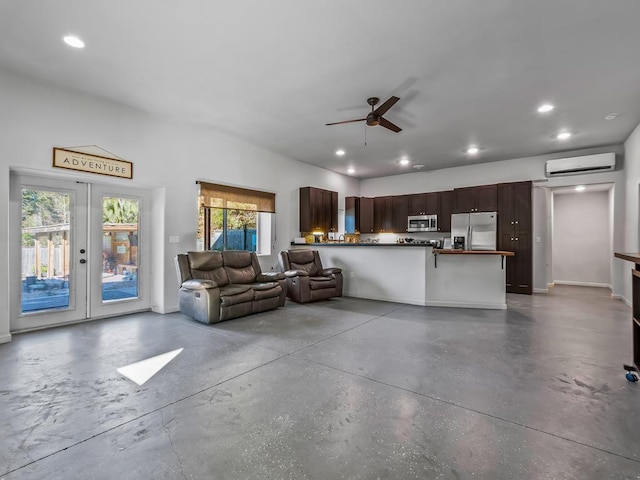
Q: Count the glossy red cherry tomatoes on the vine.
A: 0